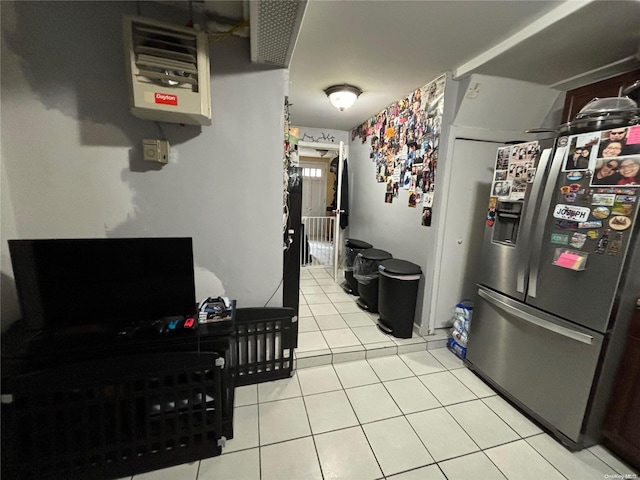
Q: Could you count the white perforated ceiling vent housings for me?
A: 1